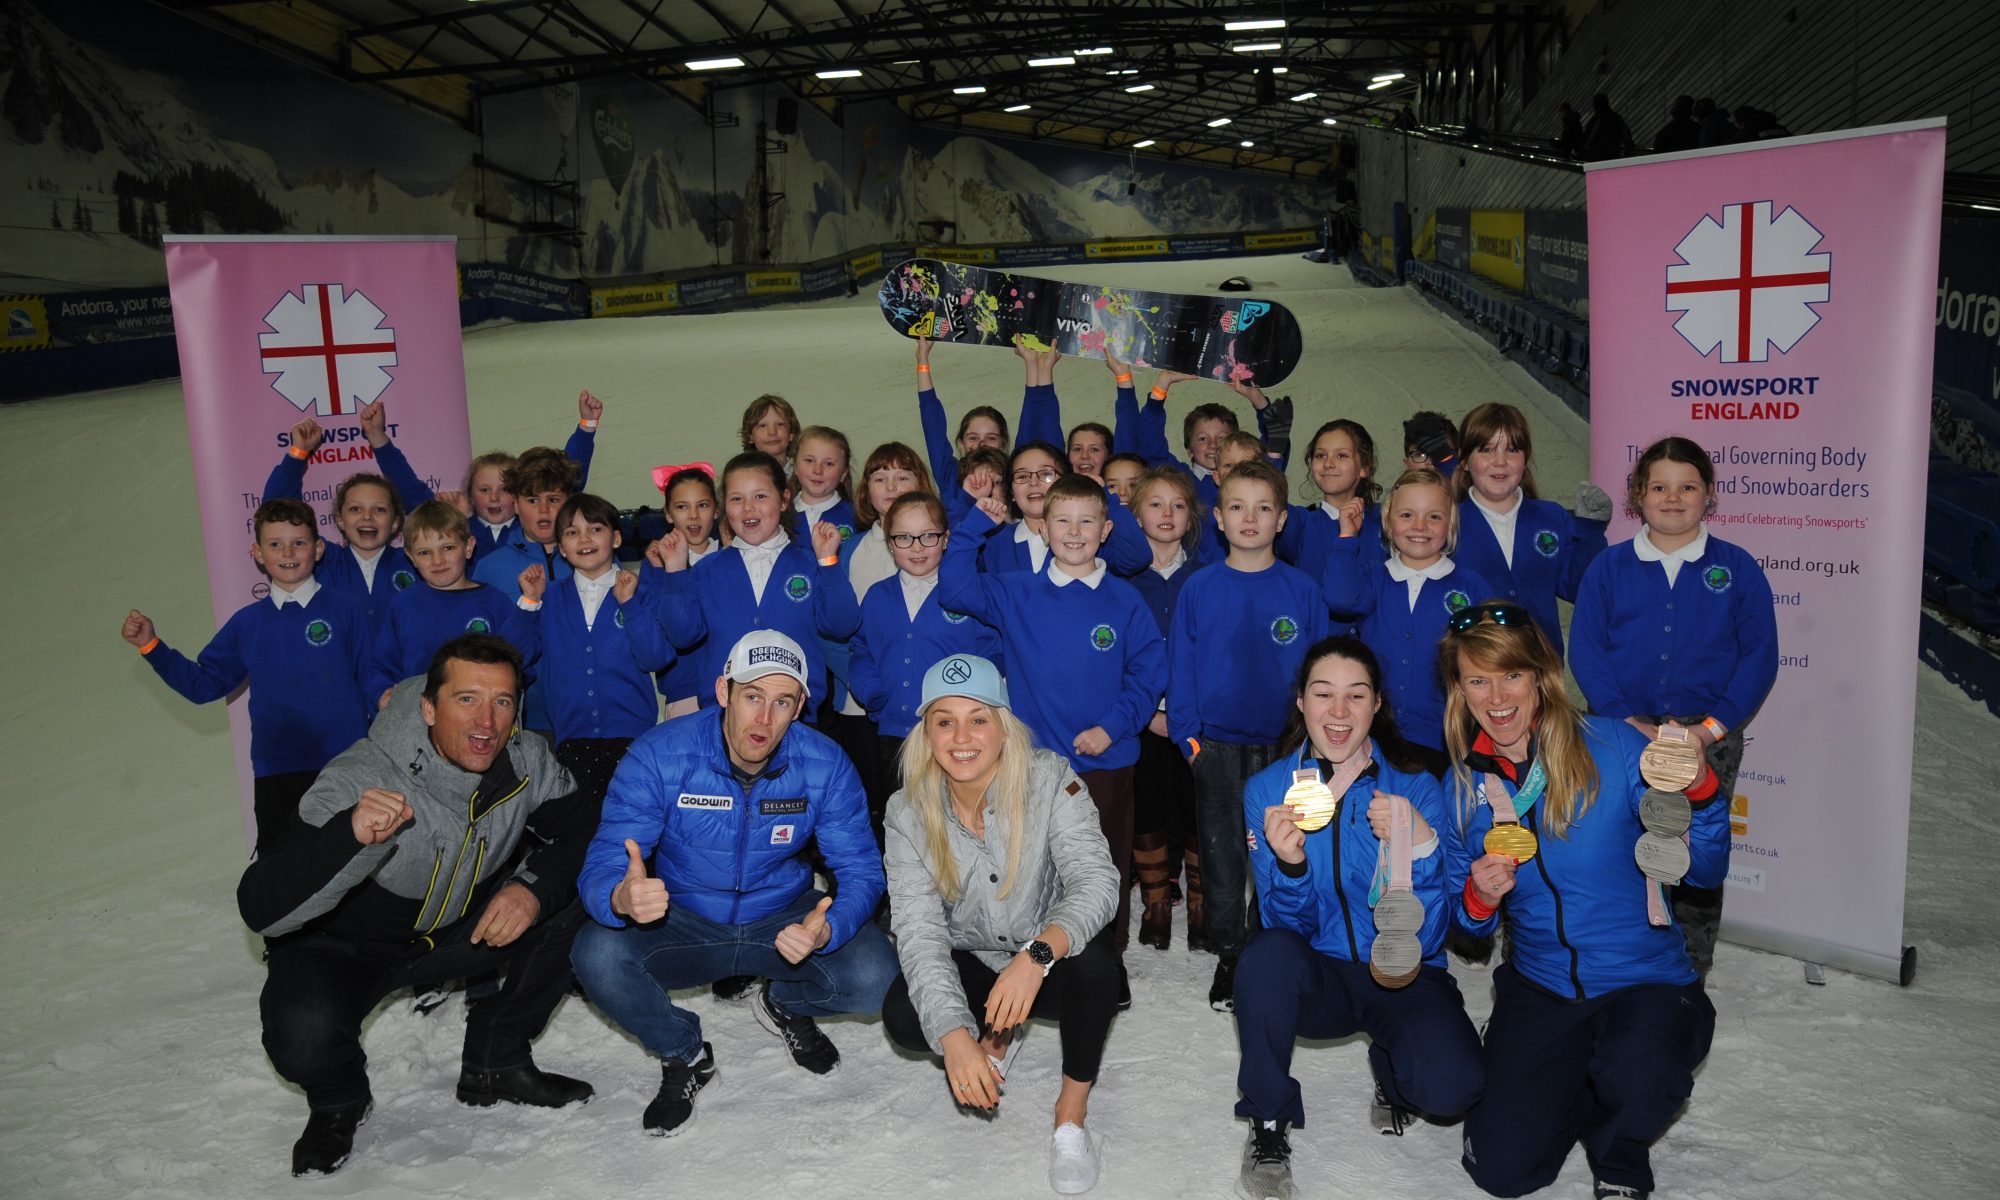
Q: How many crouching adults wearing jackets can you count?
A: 5